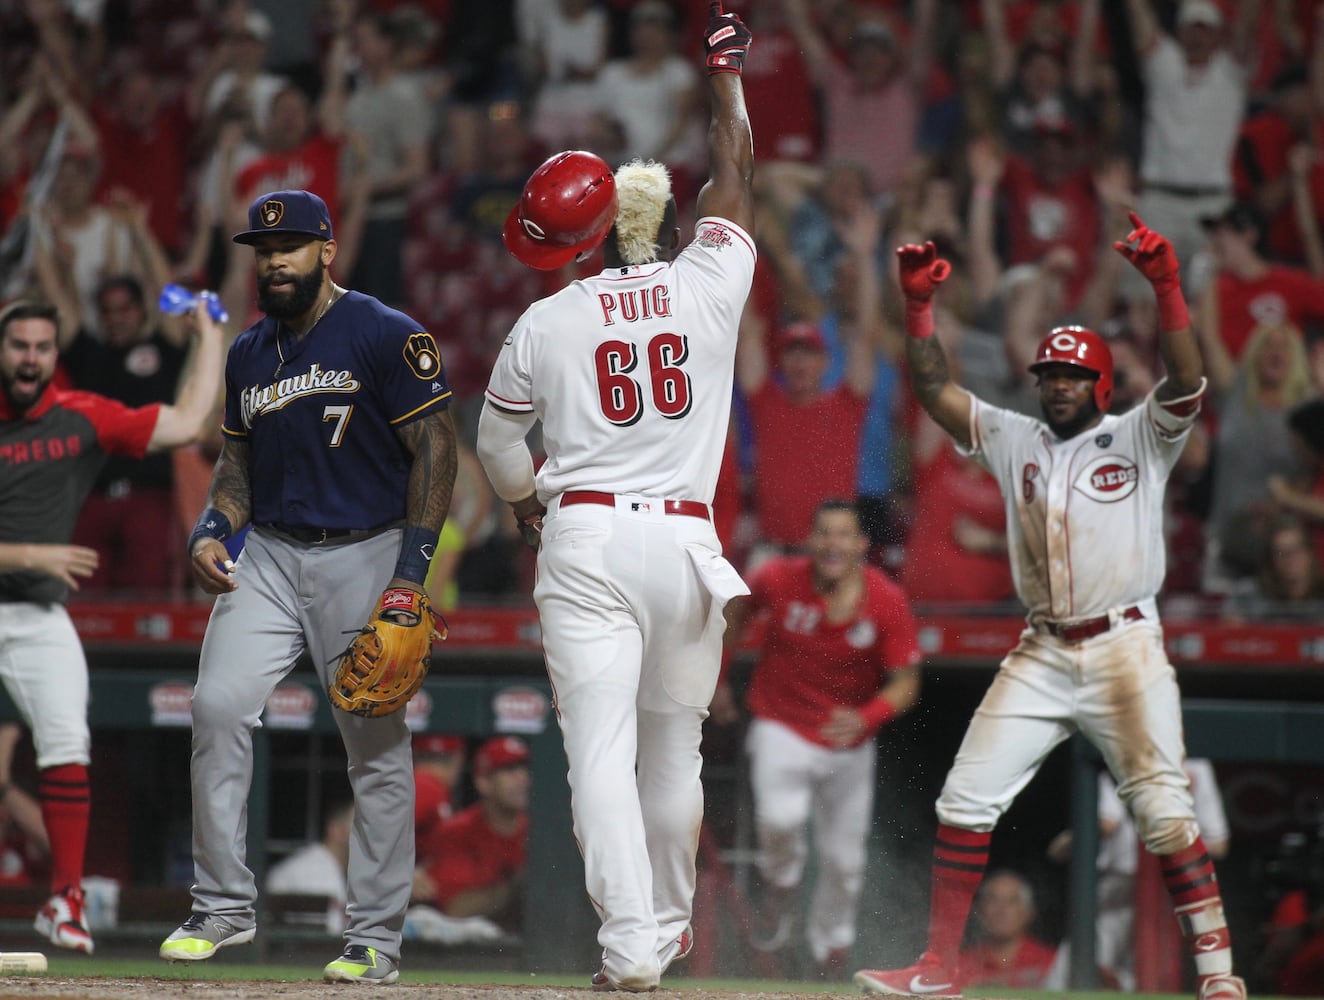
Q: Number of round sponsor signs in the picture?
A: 4